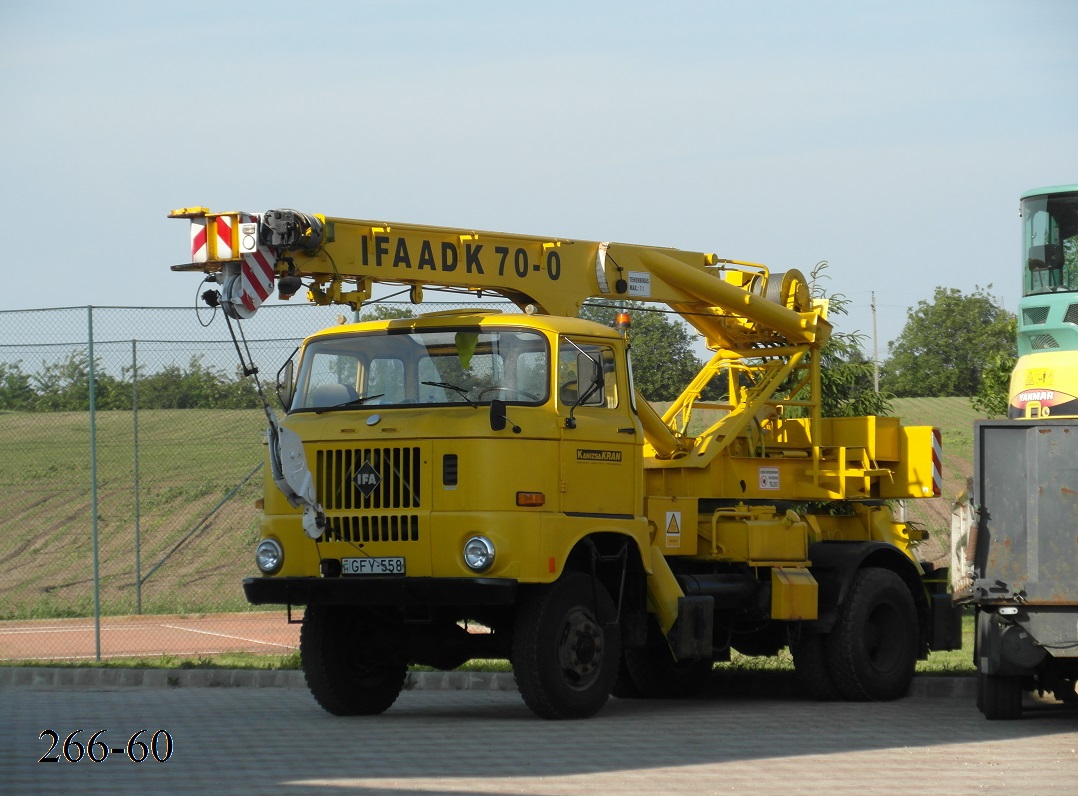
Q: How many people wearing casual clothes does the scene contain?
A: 0